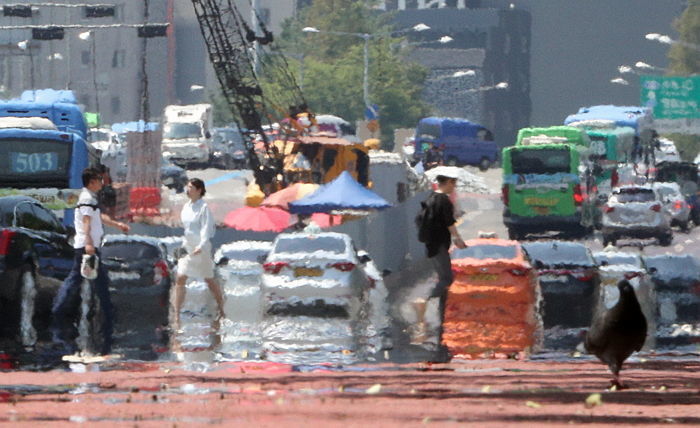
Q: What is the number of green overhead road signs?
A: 1